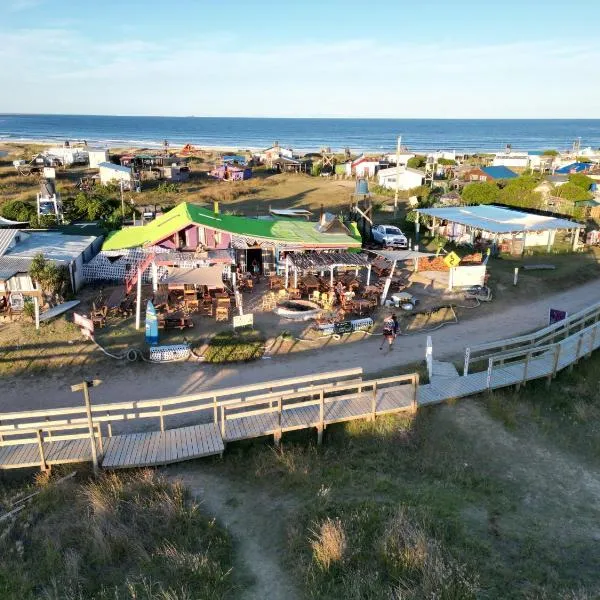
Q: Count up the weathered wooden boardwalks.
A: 1